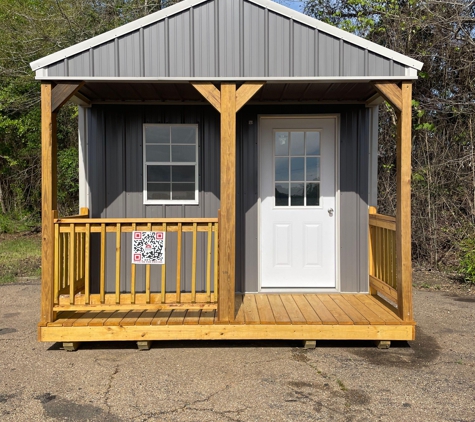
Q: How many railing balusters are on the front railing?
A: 12